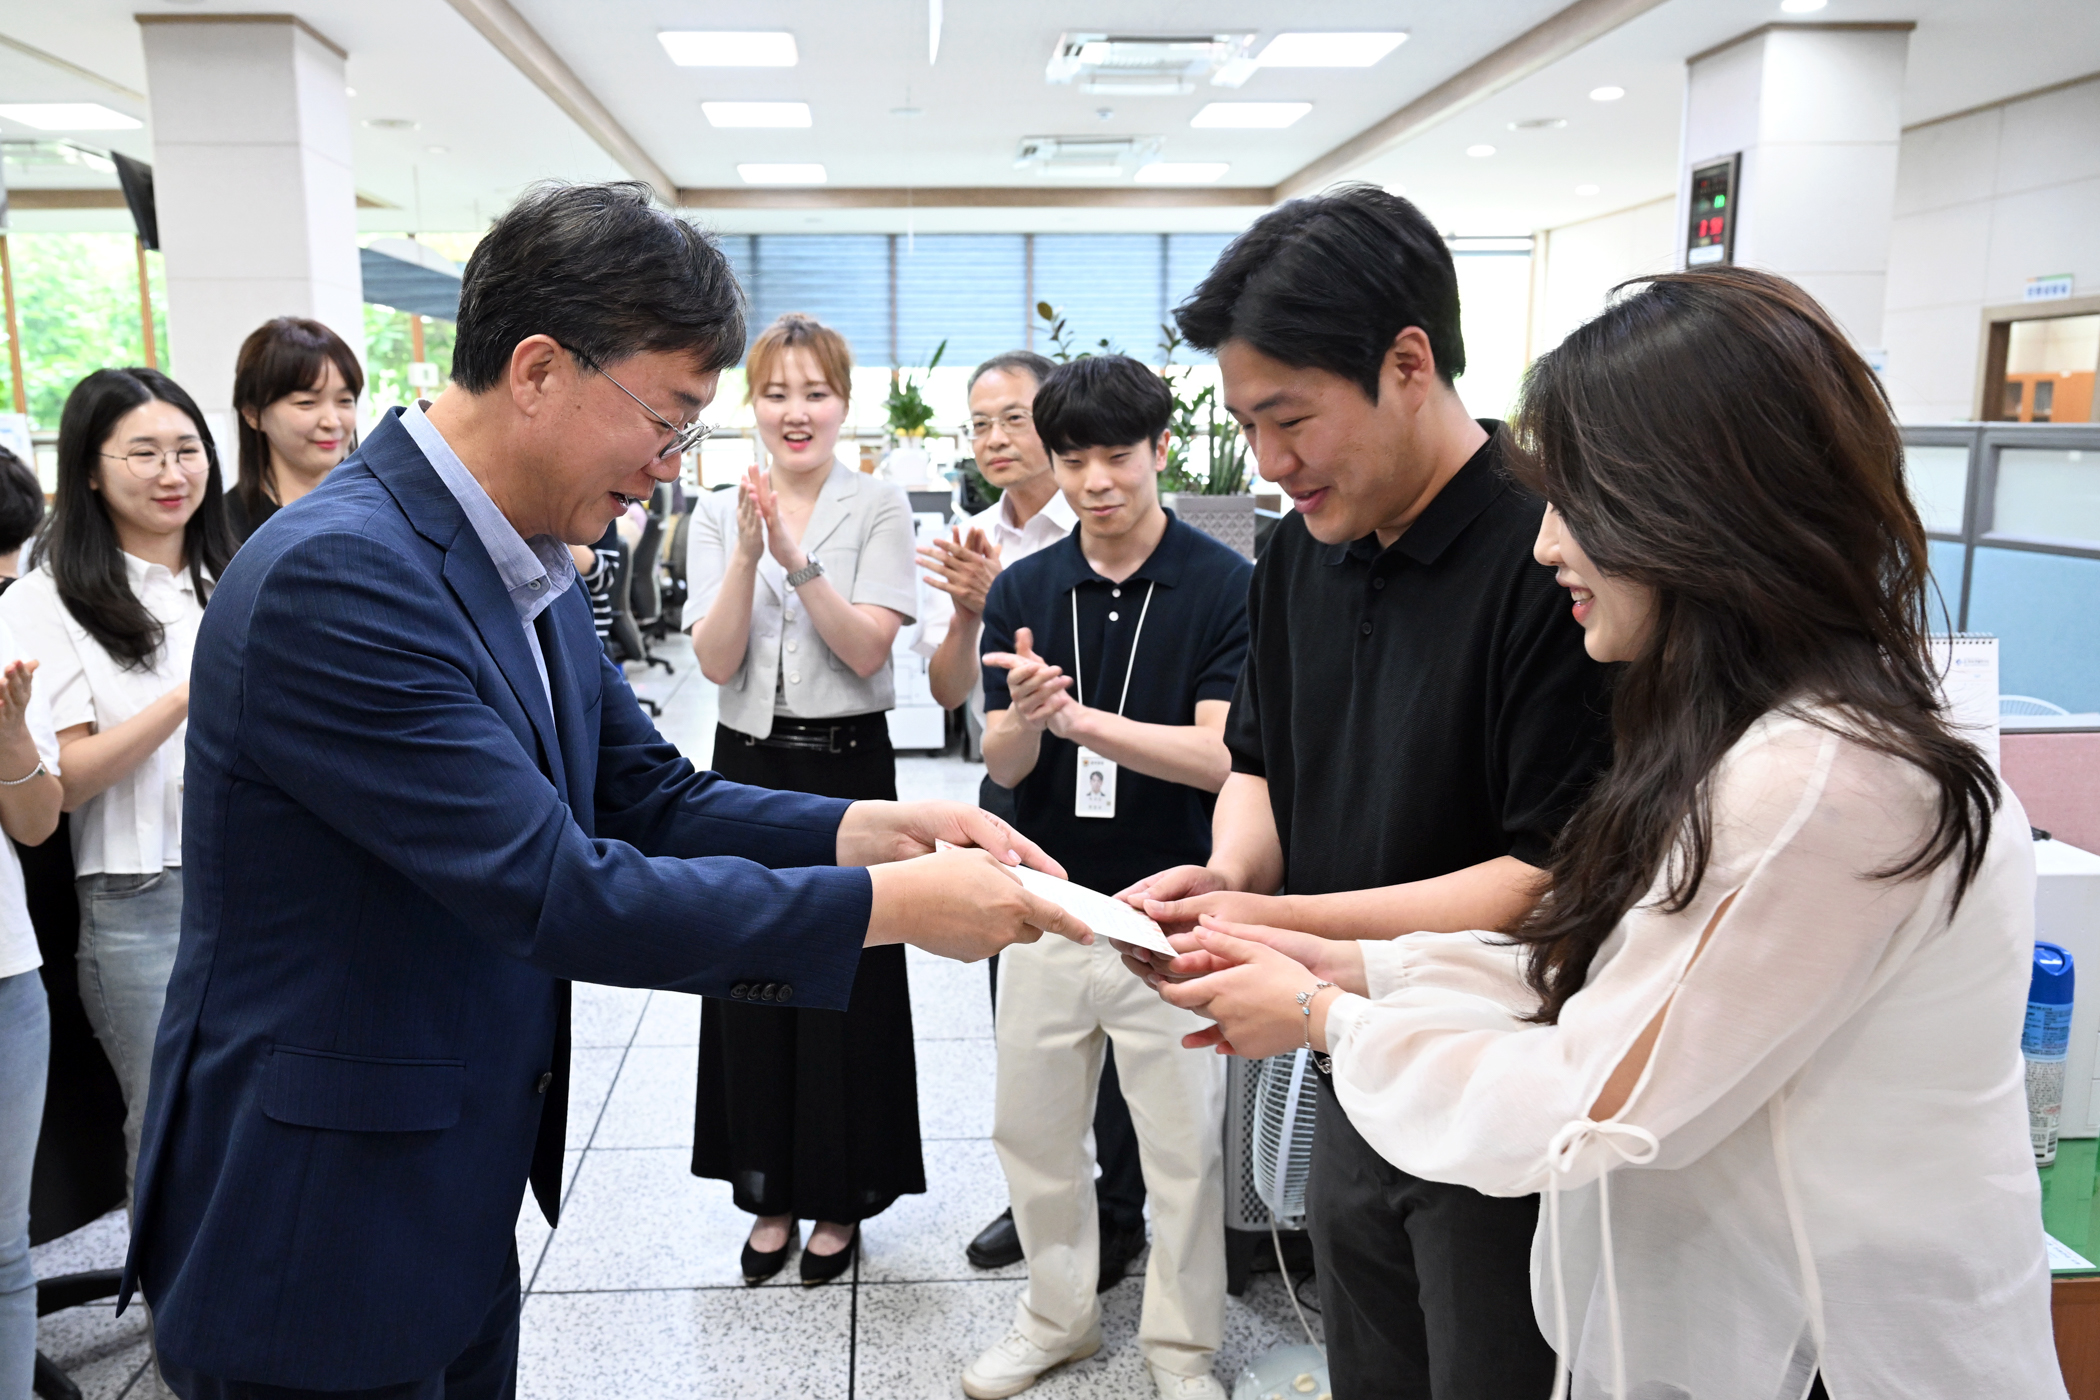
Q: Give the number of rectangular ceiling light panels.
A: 7